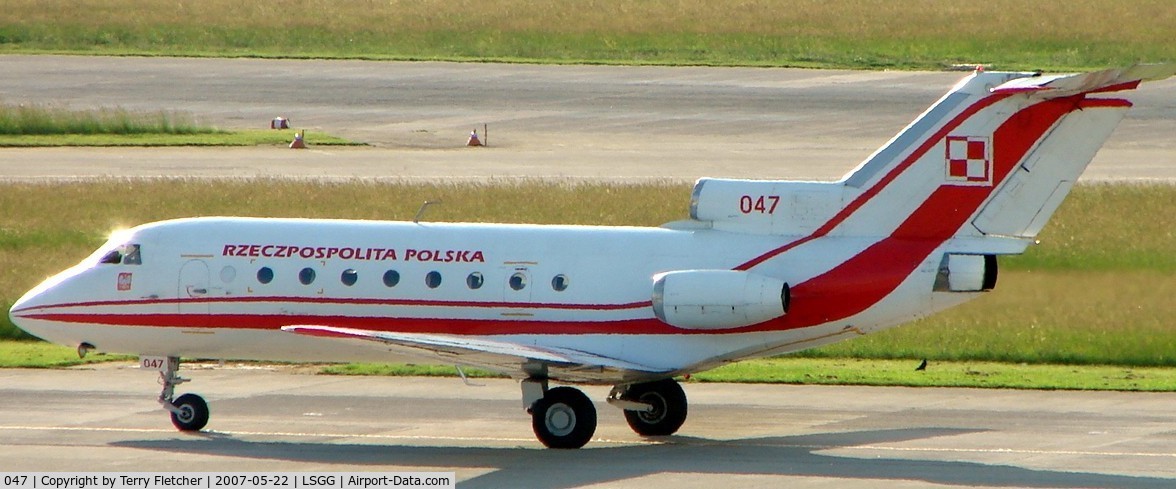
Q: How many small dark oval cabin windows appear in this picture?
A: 8